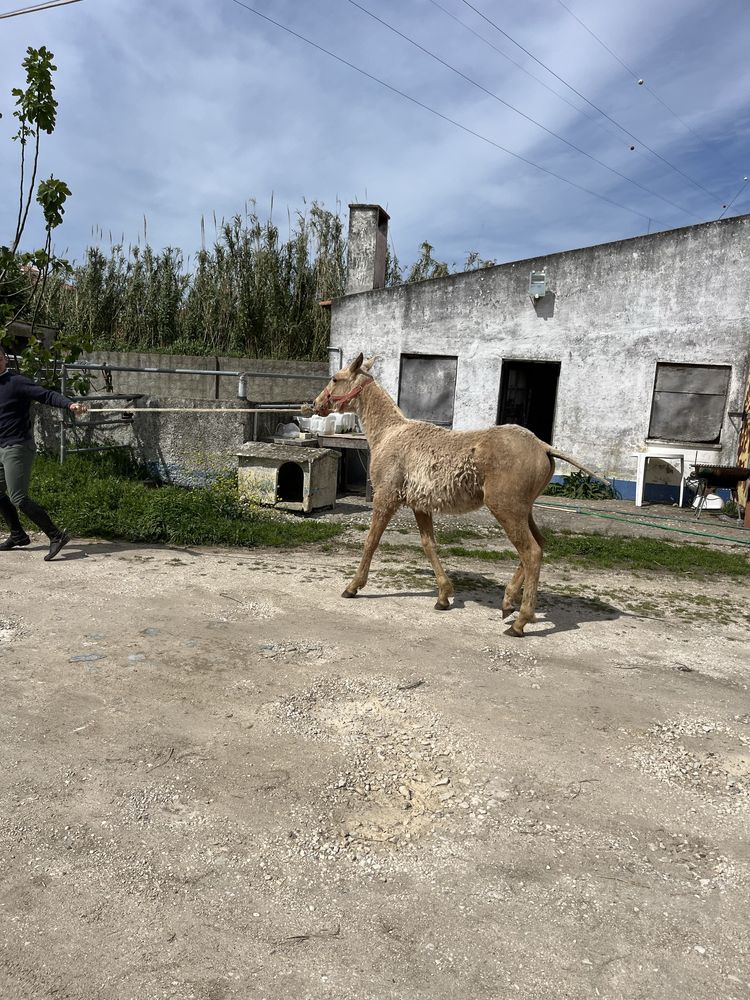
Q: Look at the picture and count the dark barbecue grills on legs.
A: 1